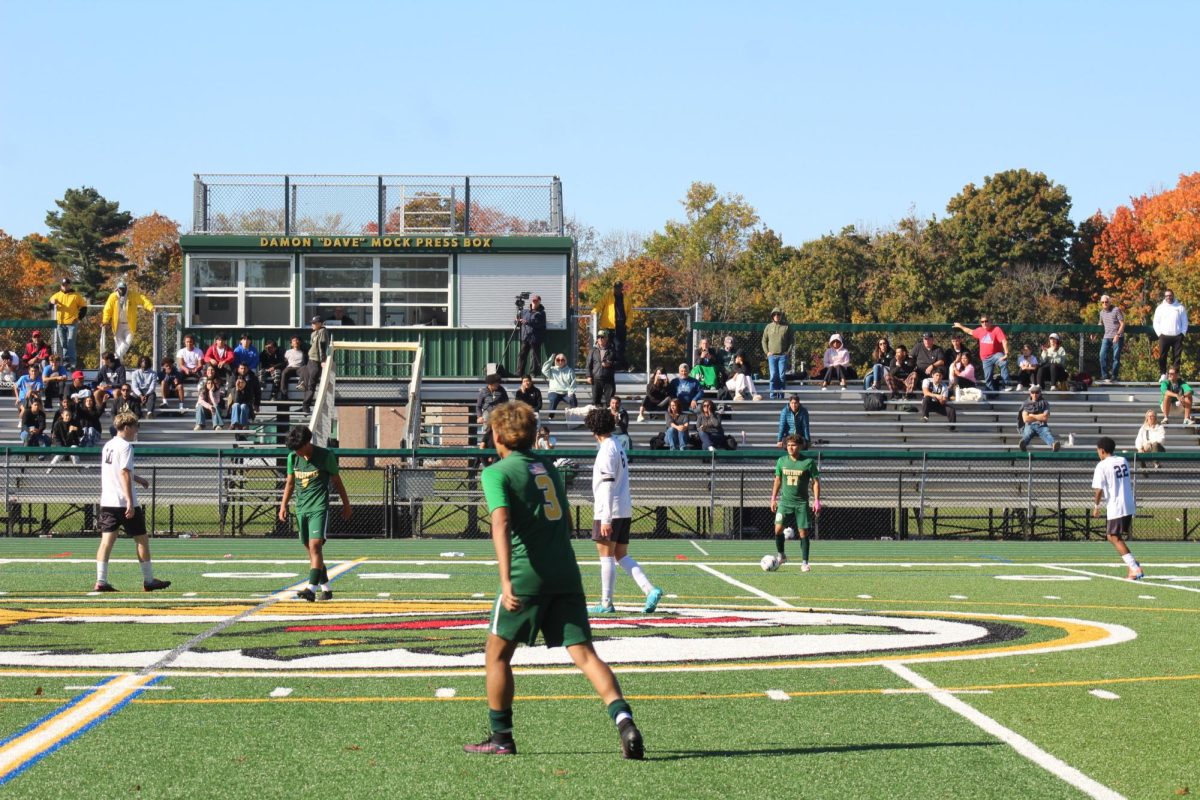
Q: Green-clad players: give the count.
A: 3